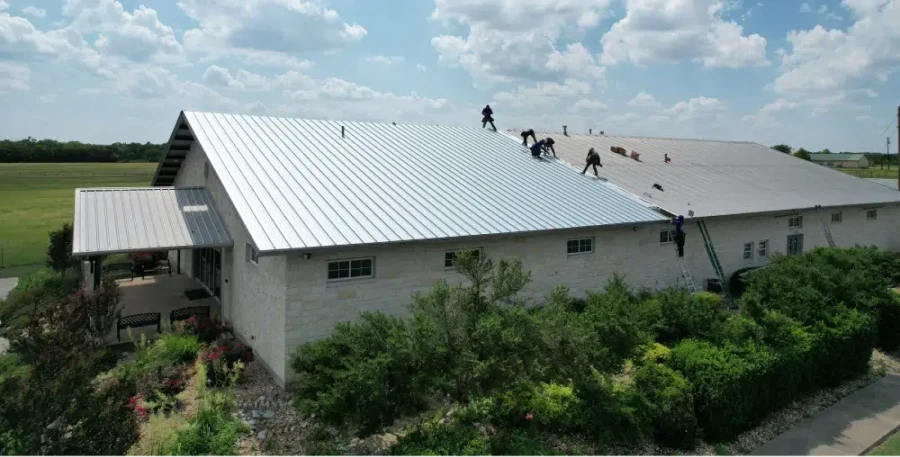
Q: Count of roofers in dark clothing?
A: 6